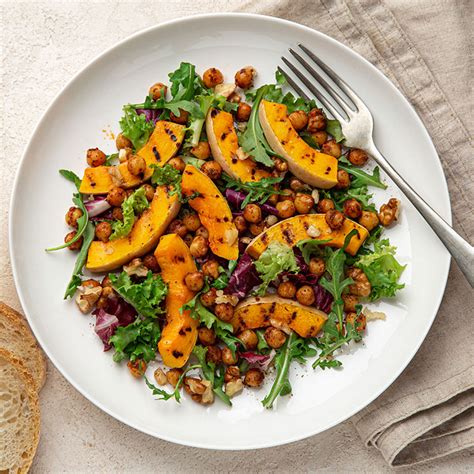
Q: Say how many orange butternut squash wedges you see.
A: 8